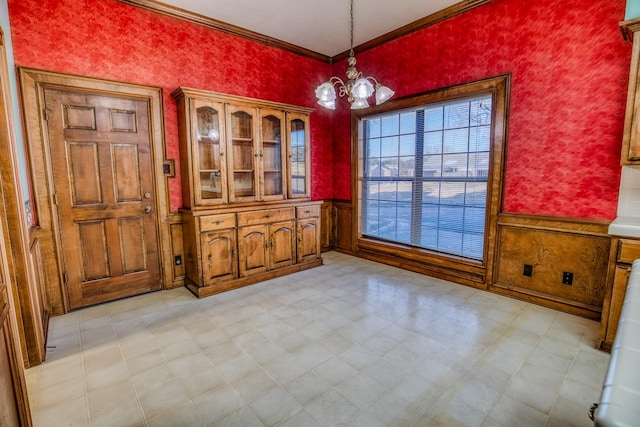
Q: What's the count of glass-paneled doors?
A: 4